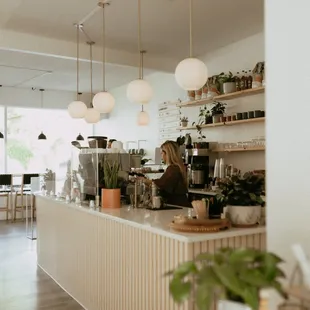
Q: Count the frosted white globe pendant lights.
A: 6